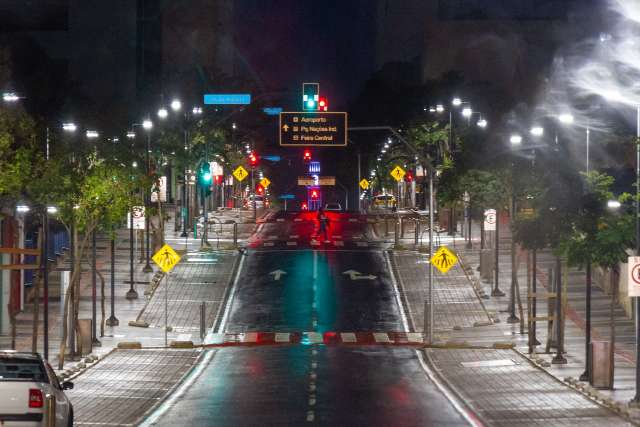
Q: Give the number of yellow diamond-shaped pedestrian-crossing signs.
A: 6